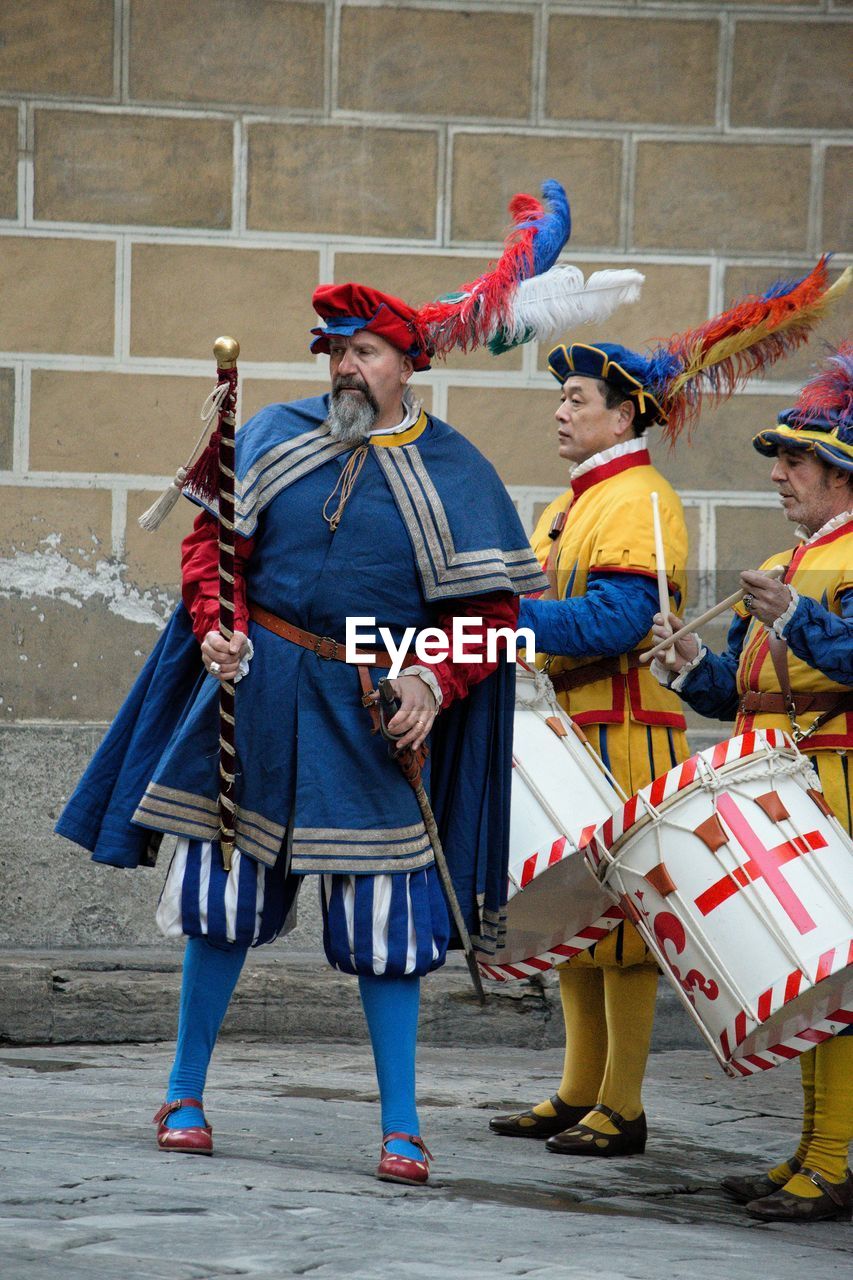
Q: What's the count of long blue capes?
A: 1